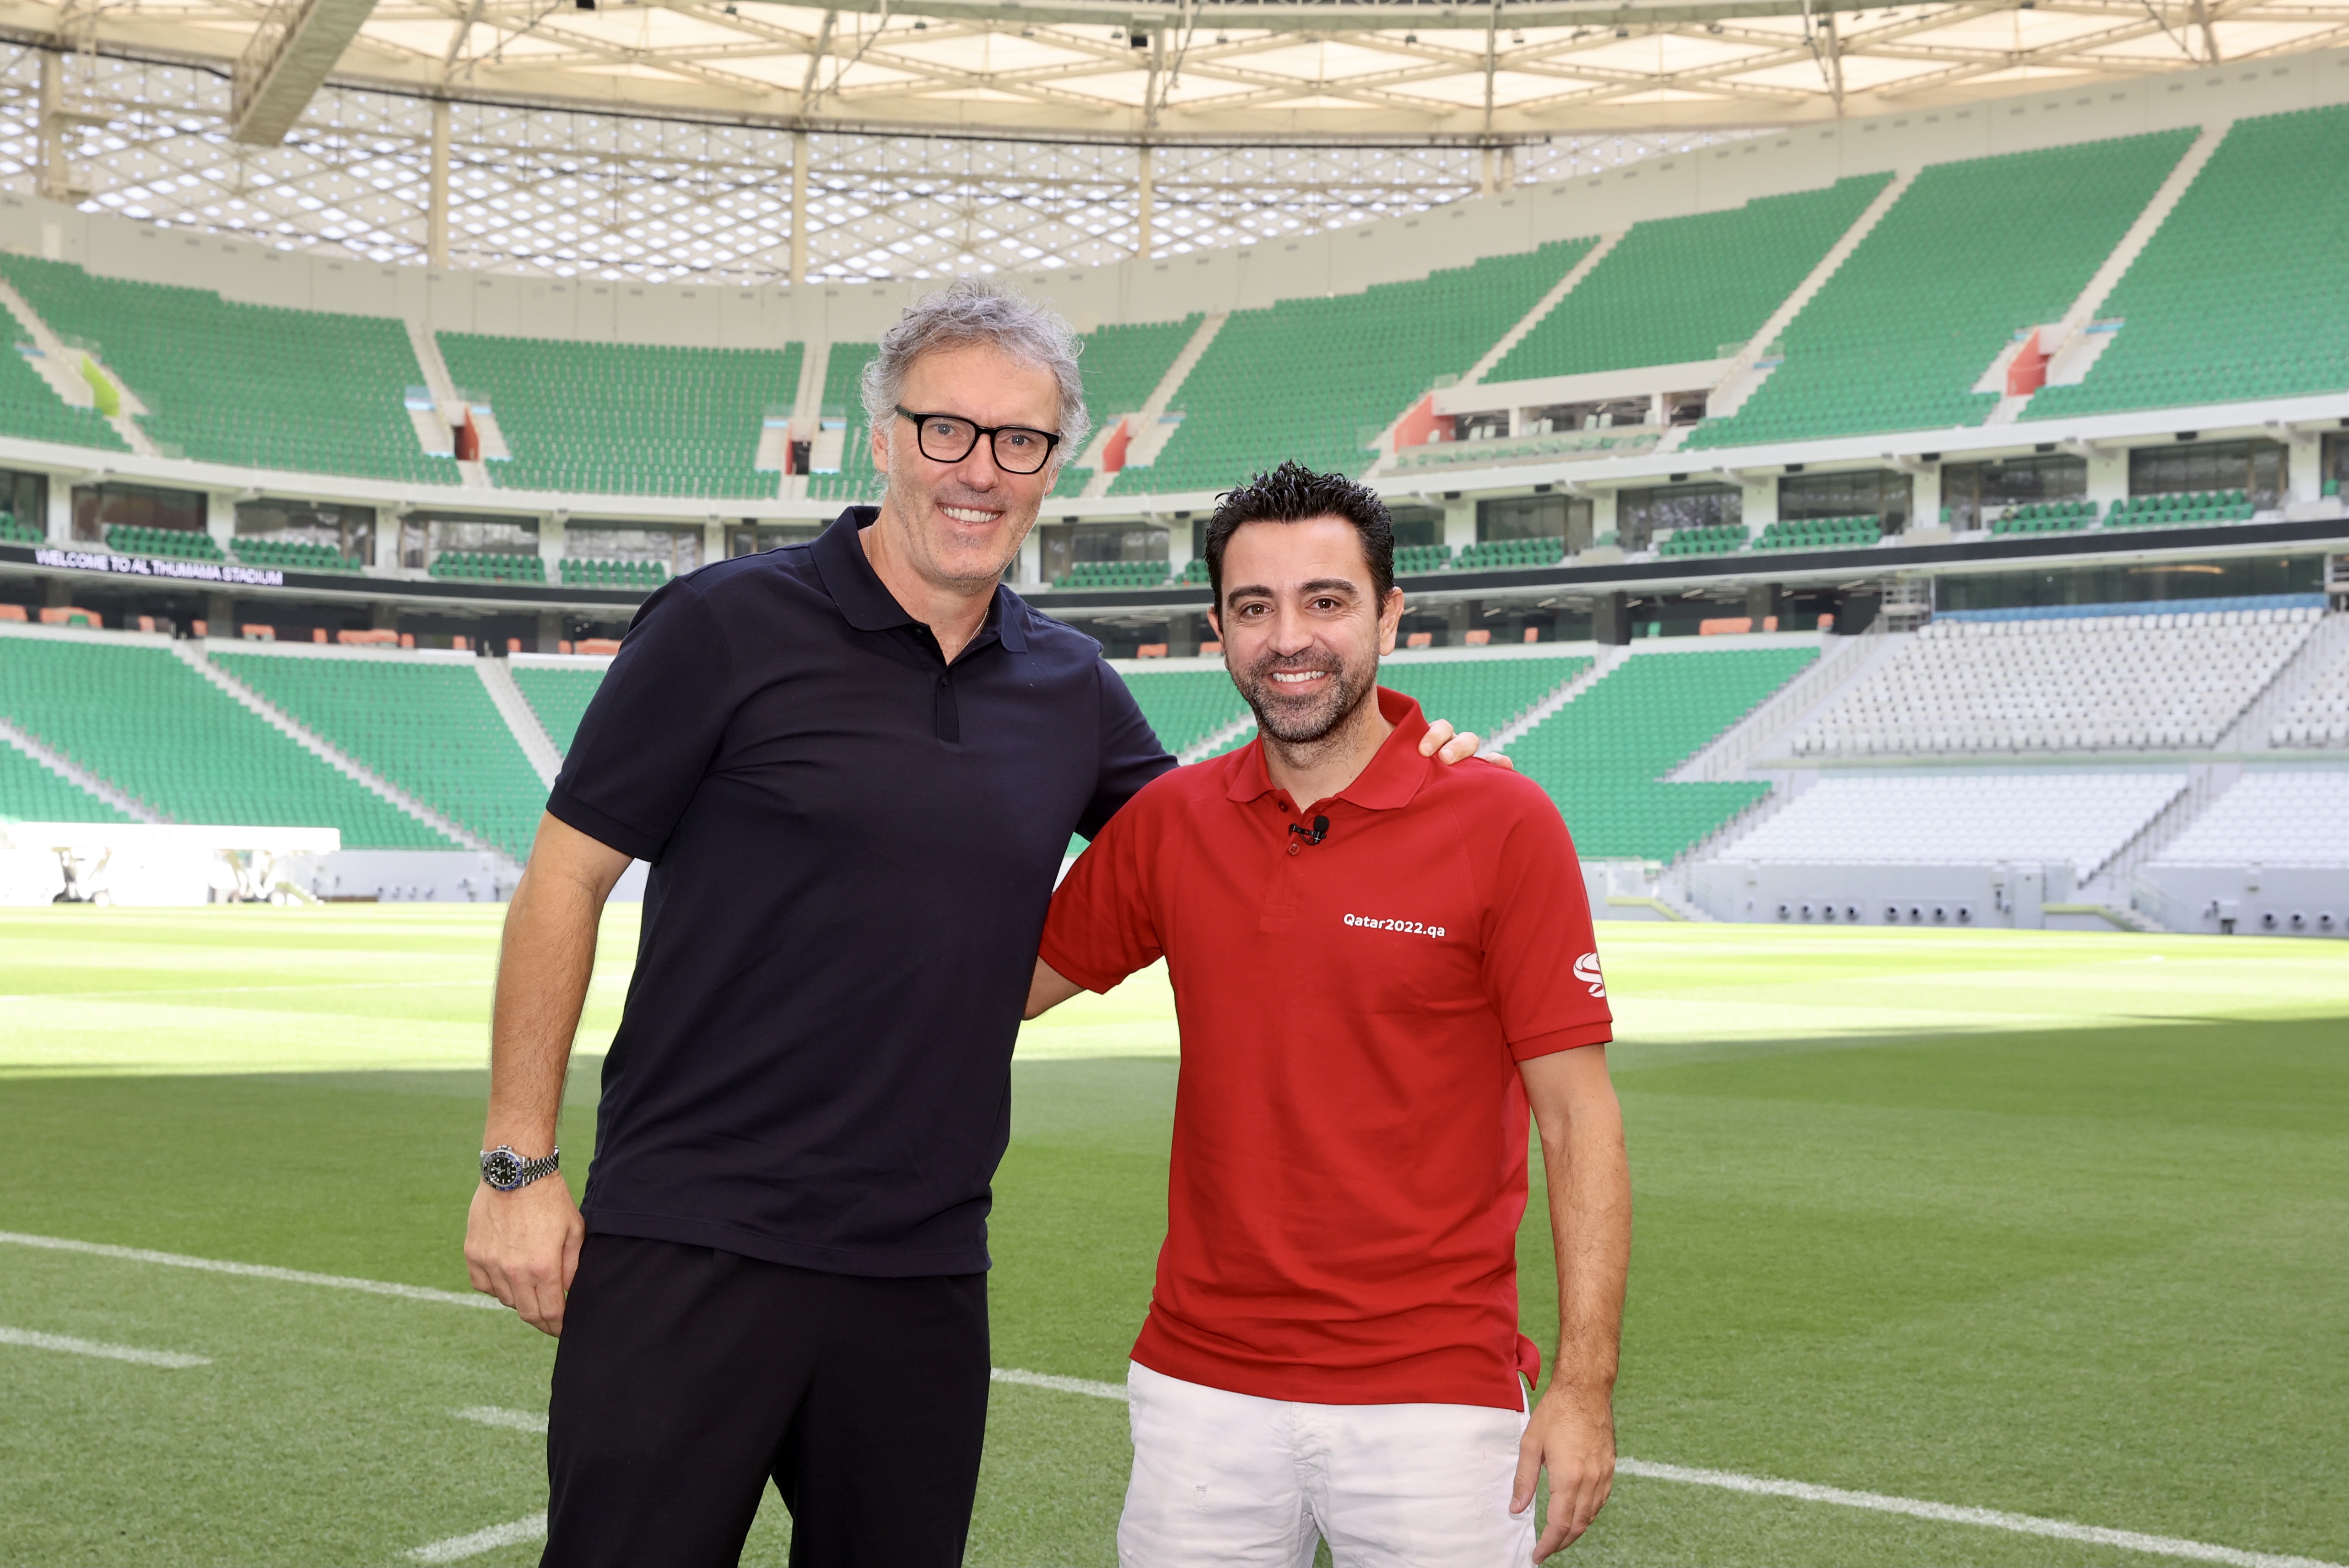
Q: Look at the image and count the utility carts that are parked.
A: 2